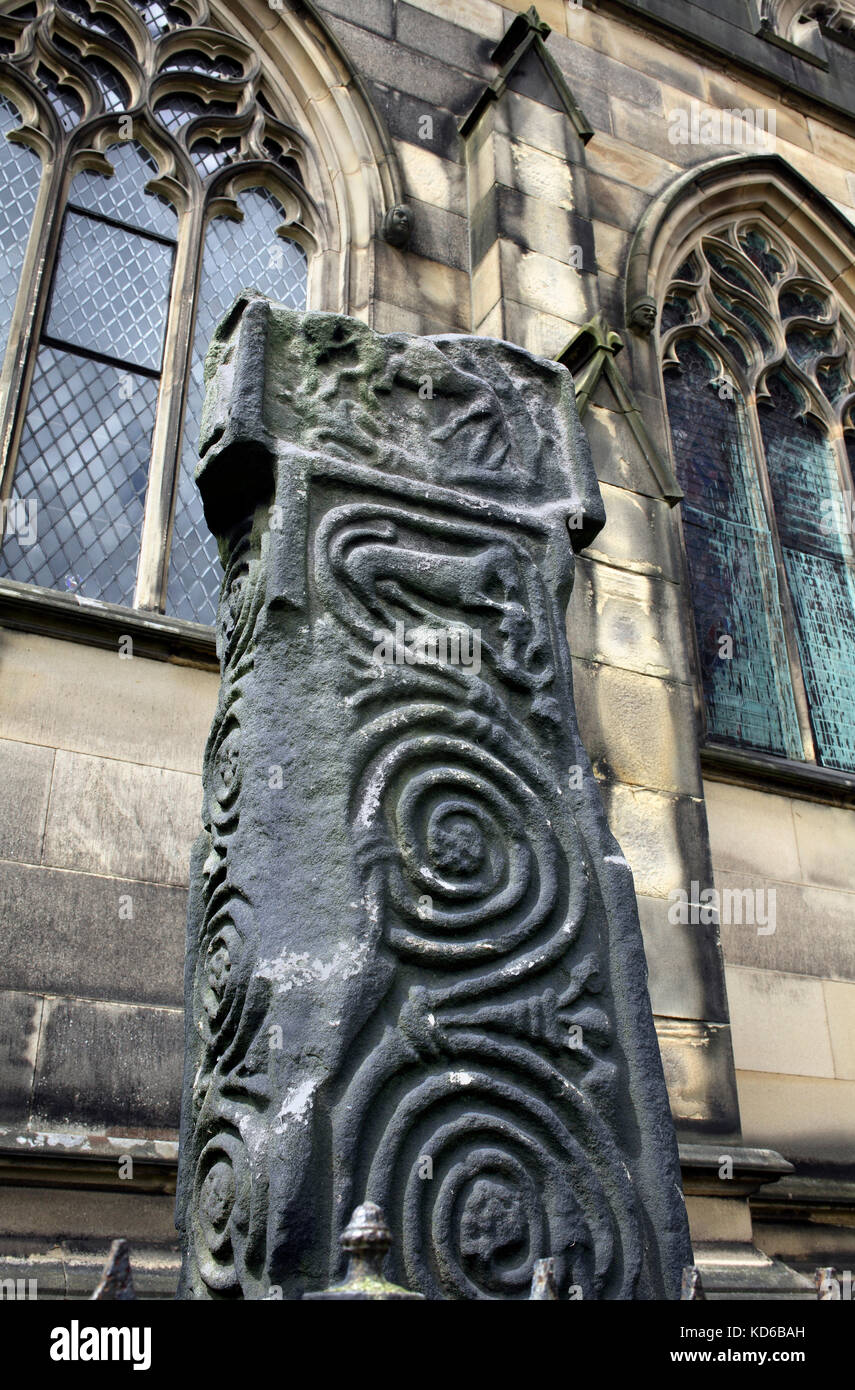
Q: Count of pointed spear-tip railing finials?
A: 4